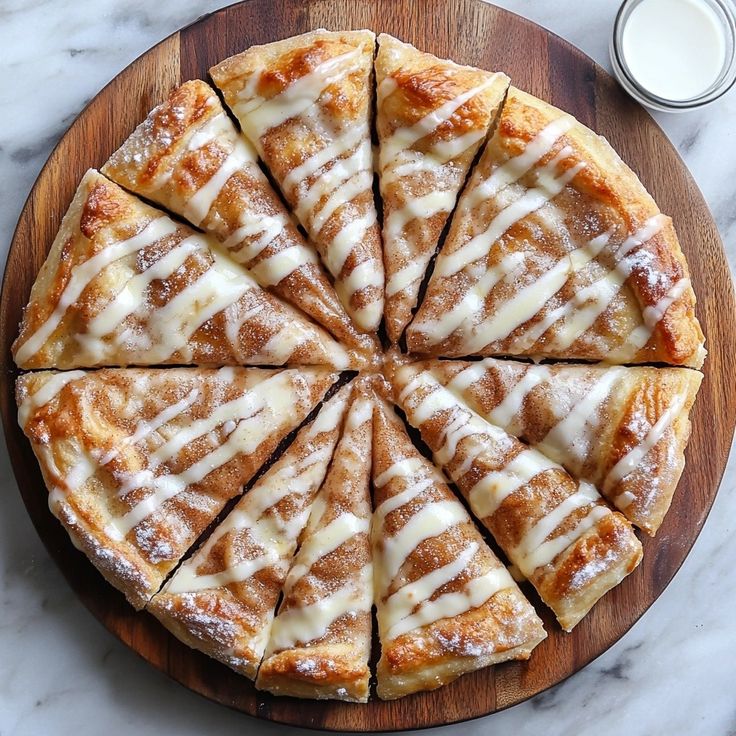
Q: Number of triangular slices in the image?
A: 11